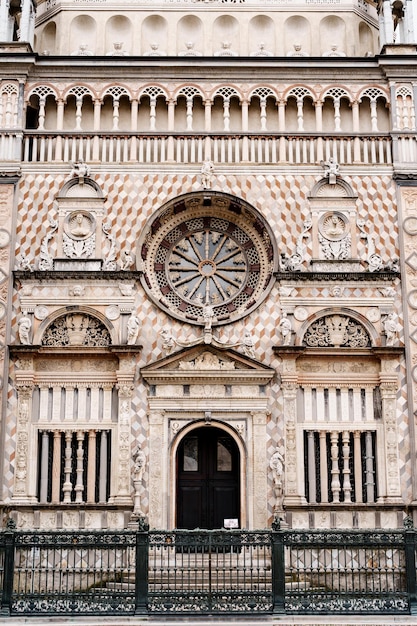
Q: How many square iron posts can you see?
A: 4